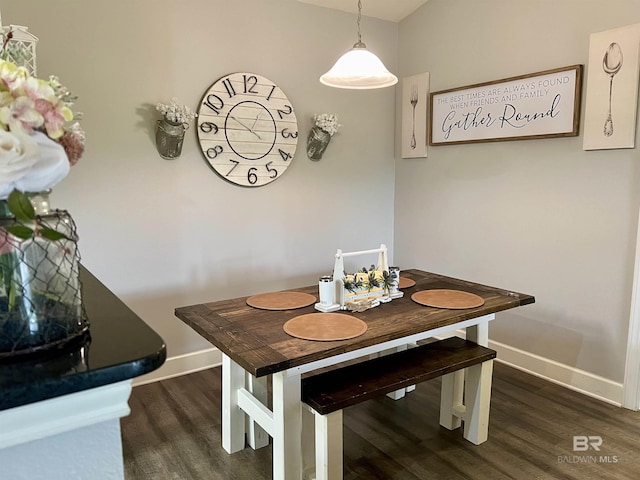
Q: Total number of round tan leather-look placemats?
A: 4